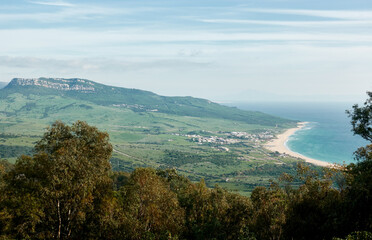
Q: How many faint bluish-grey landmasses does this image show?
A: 1